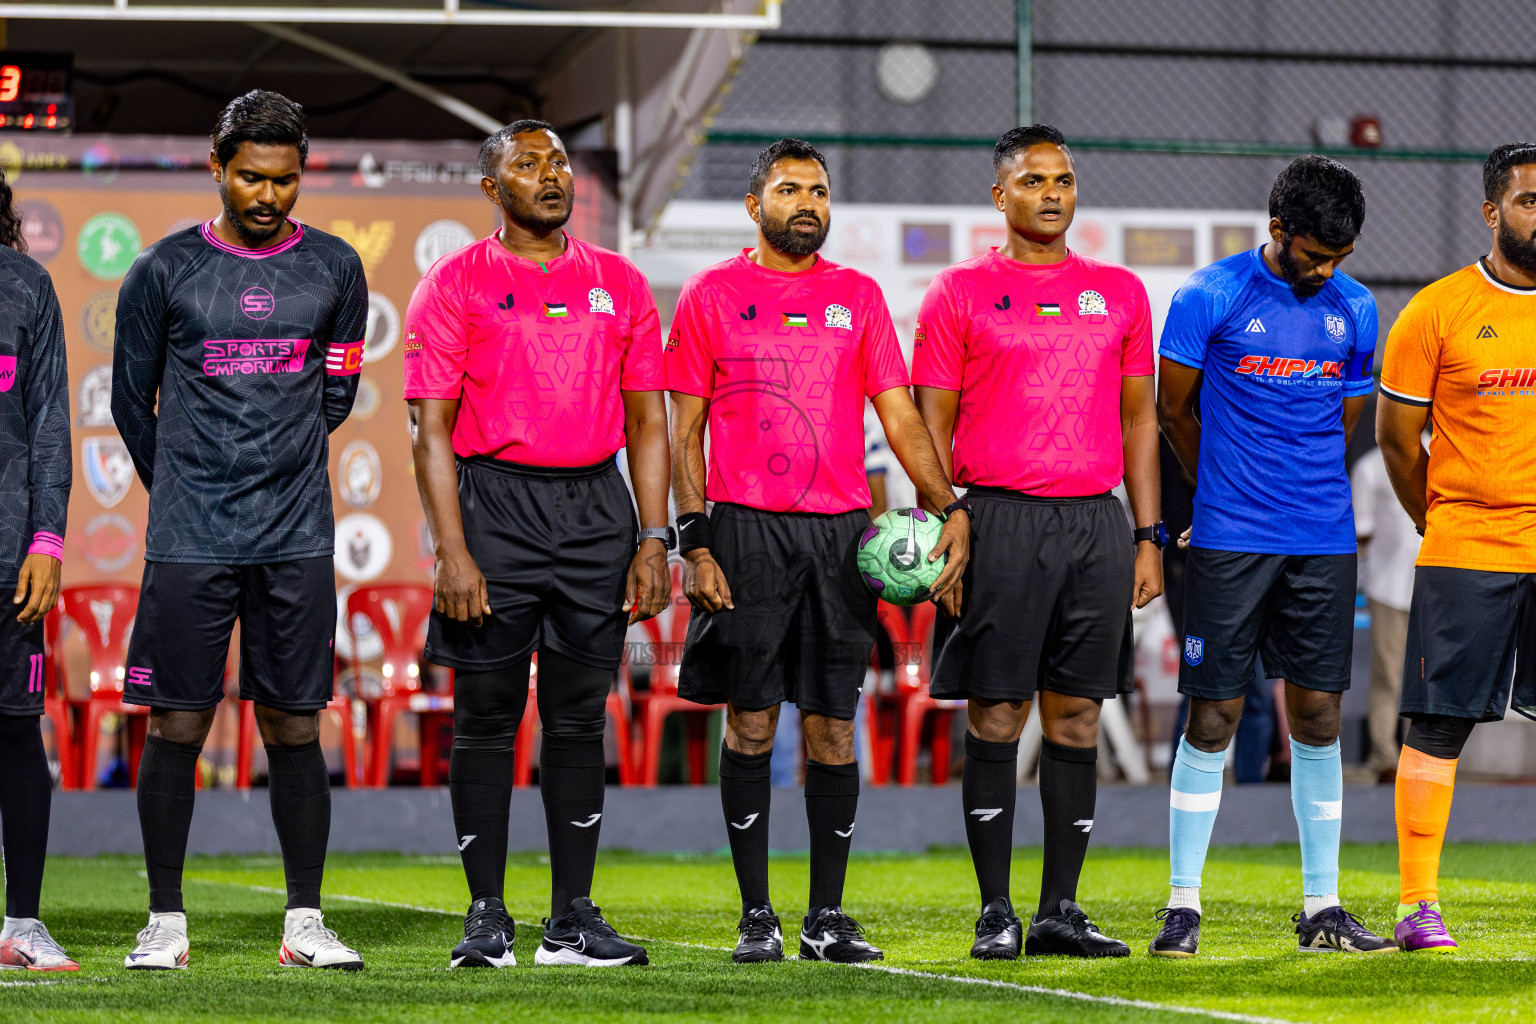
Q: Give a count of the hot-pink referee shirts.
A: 3